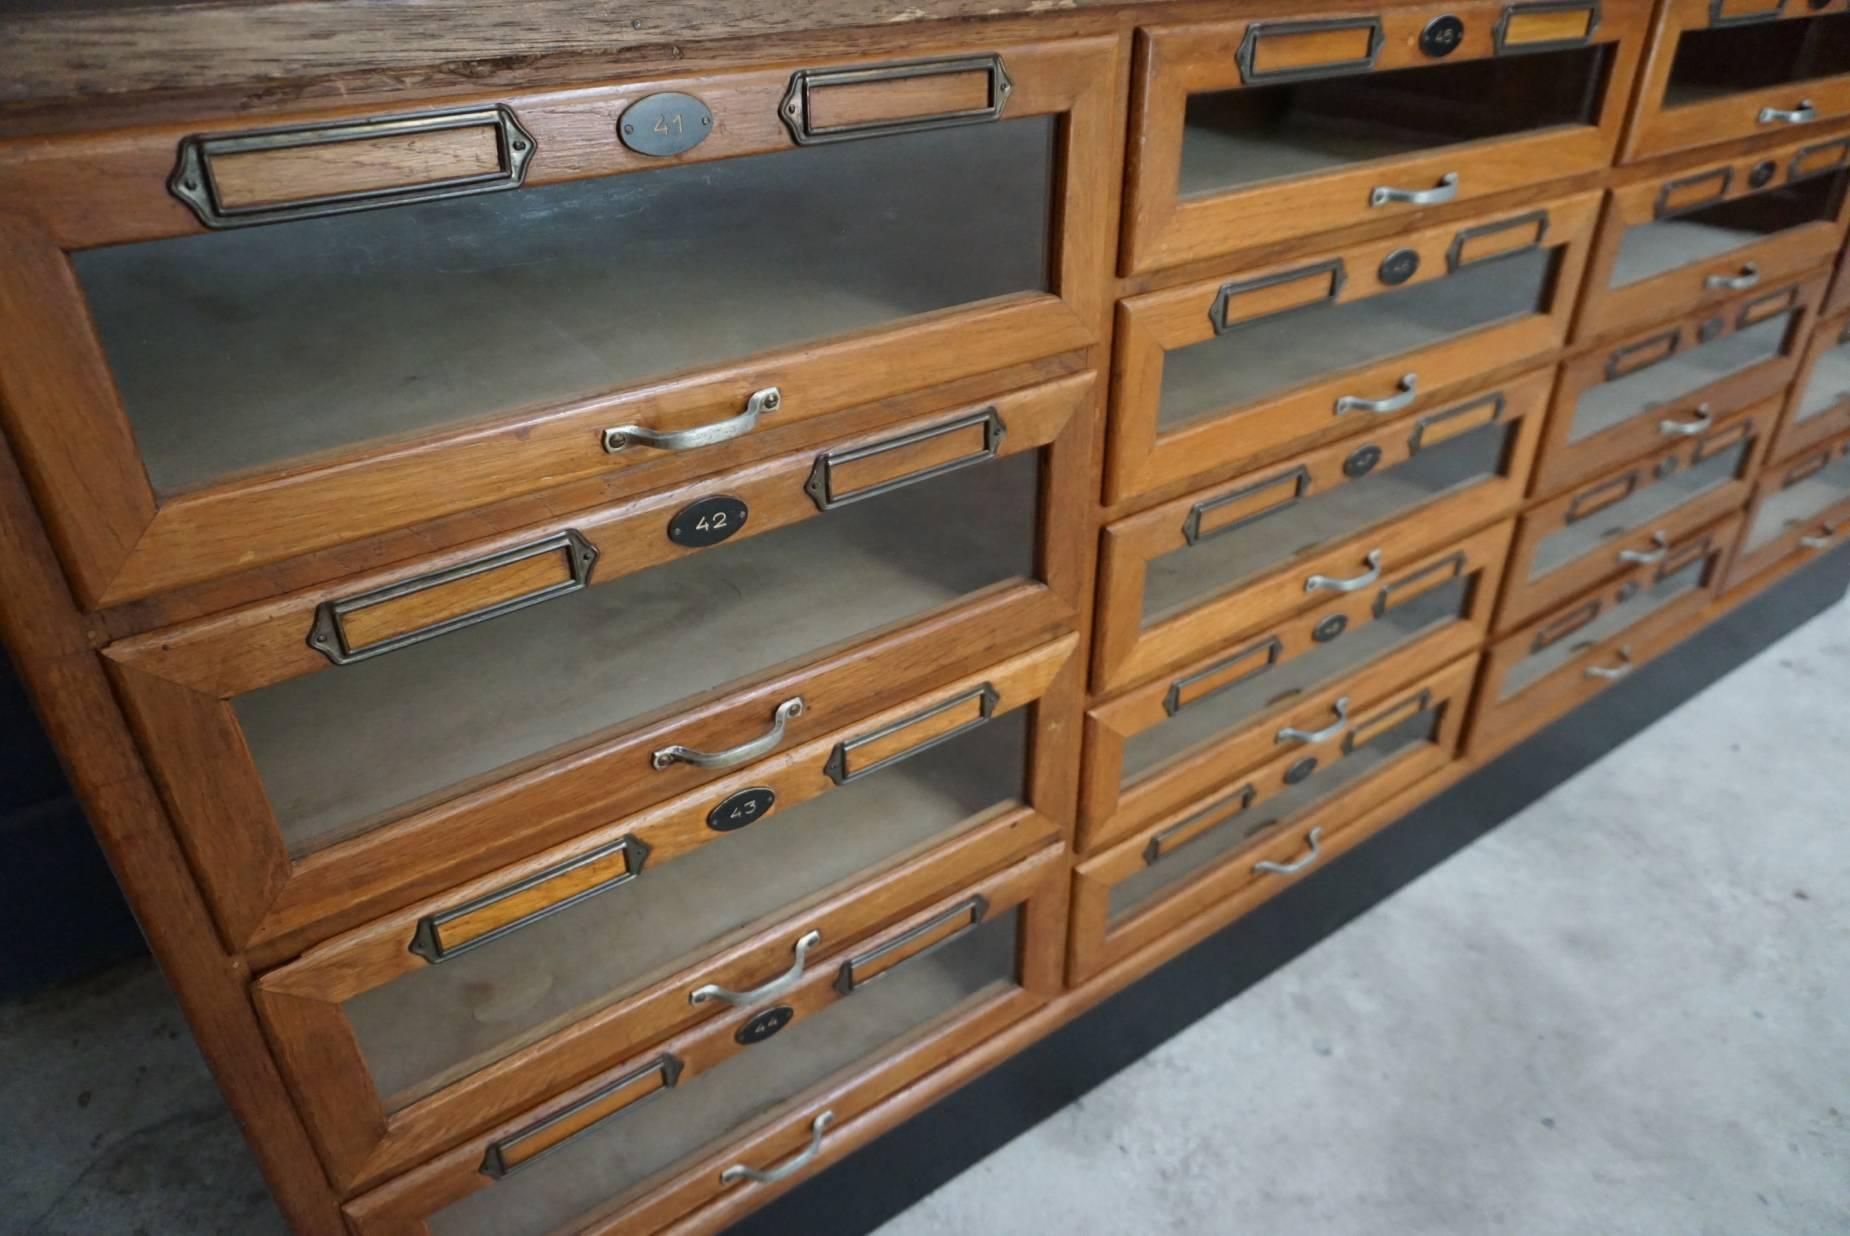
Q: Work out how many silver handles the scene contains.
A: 15